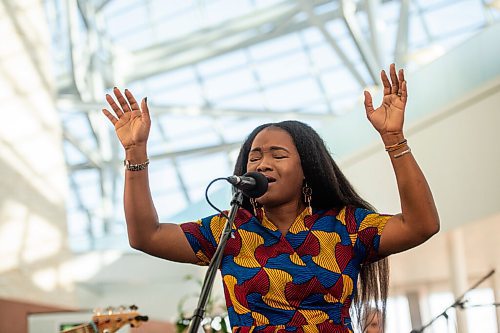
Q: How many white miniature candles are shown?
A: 0